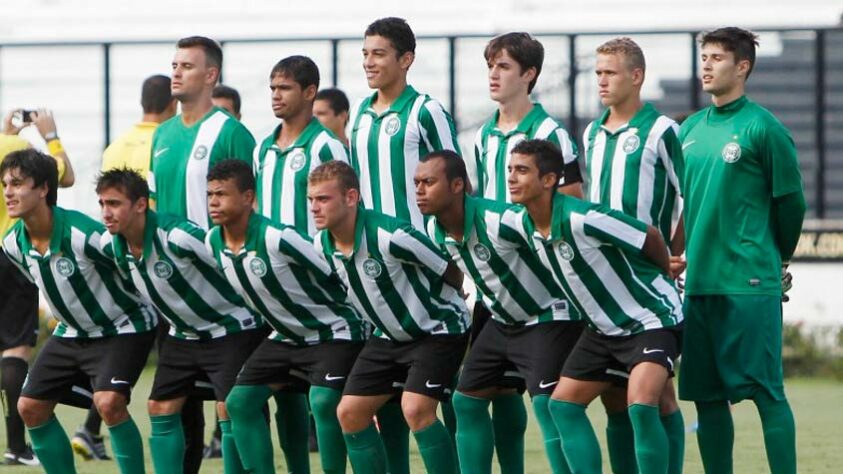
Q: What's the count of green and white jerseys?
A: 11